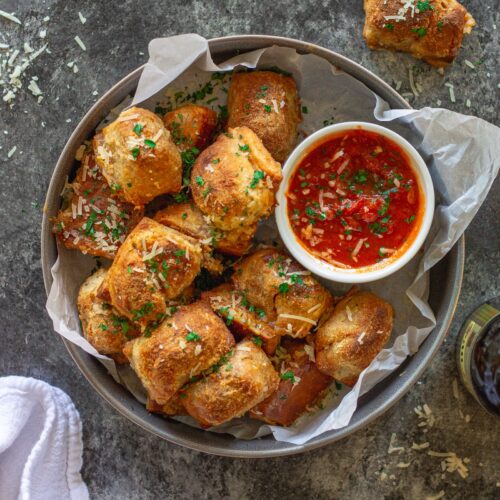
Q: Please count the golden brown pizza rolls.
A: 15